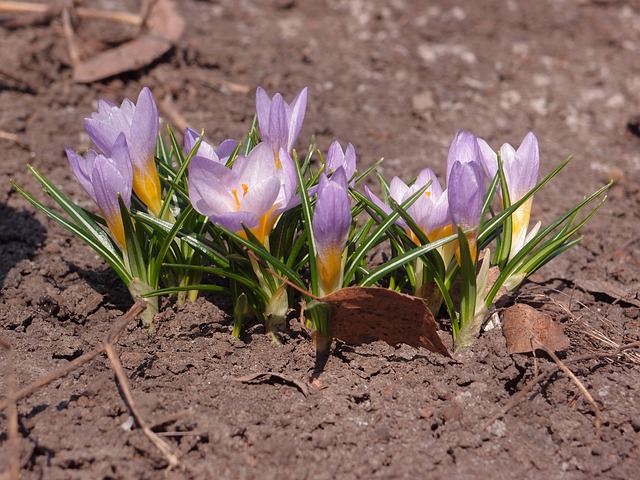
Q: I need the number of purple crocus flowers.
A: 11